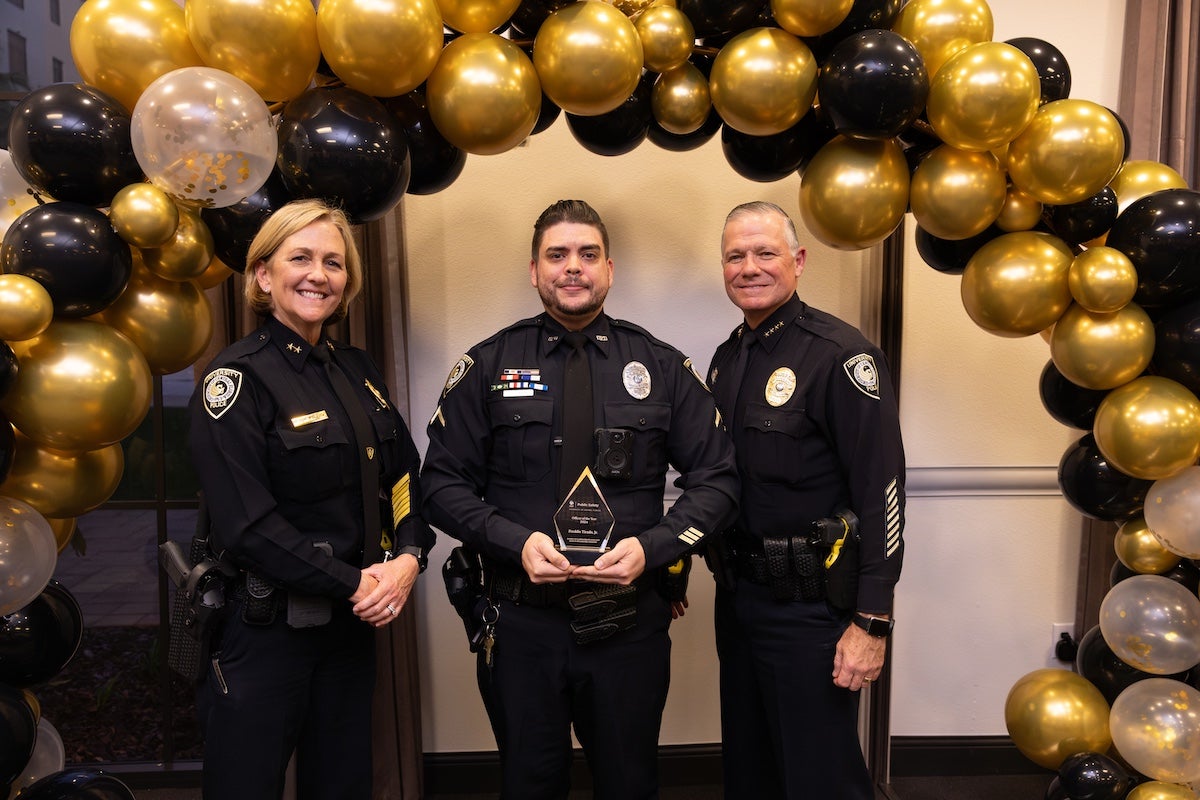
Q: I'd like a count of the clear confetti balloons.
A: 7